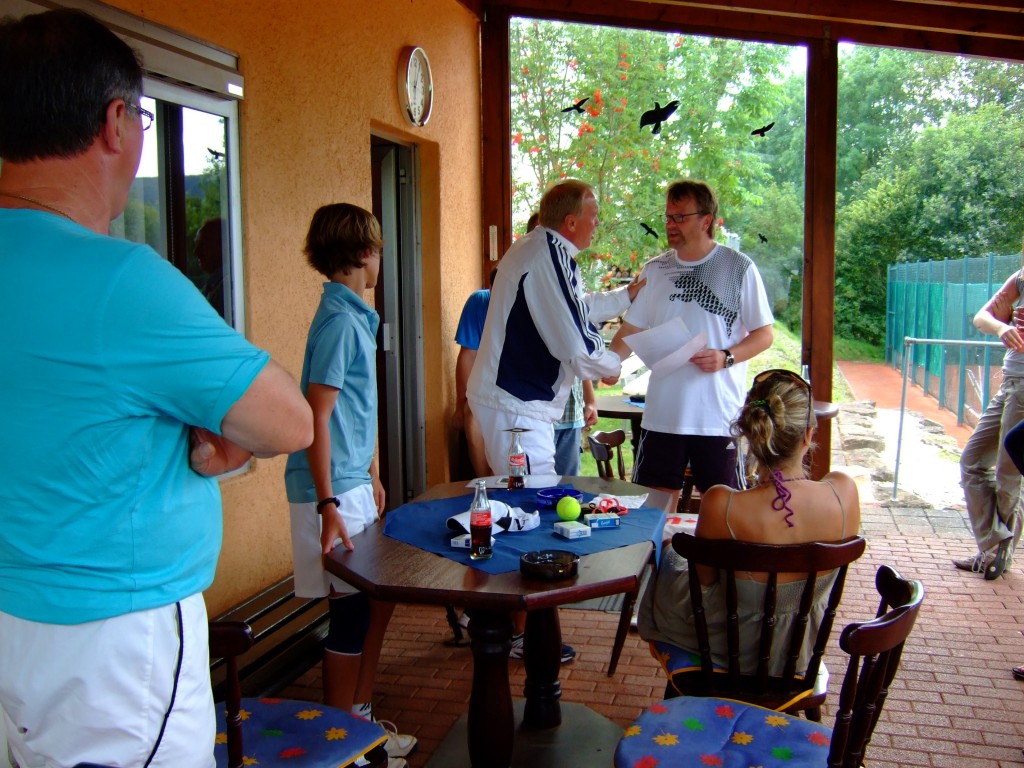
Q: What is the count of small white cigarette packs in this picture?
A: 3